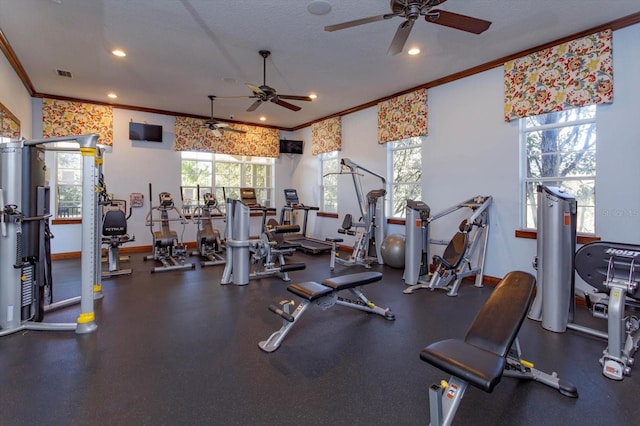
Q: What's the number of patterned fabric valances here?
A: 5